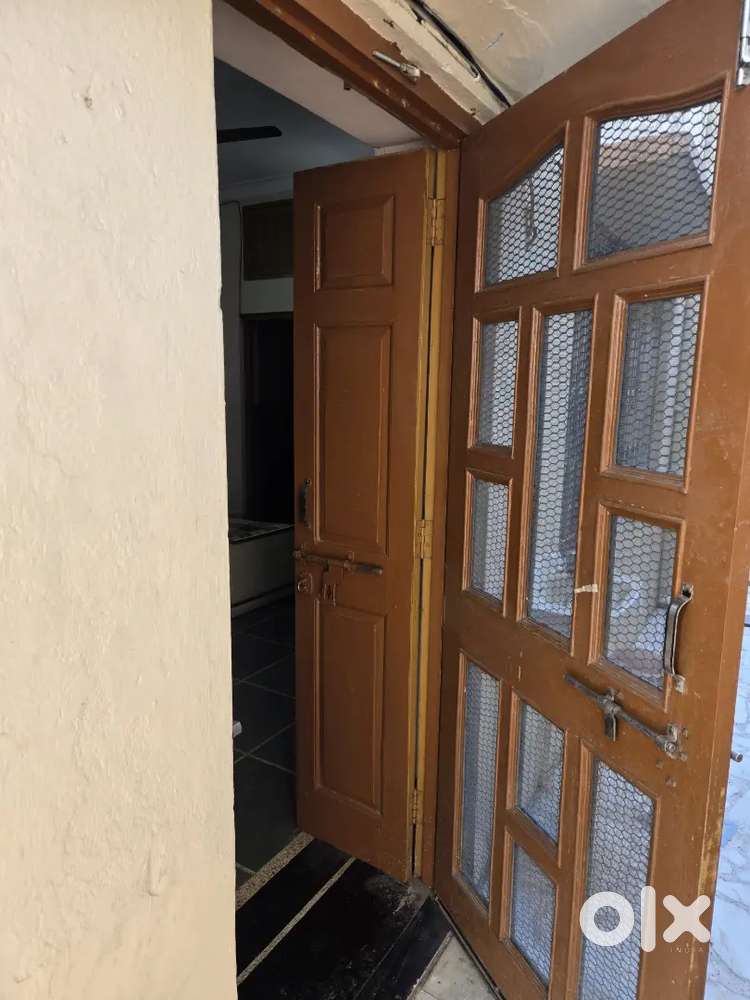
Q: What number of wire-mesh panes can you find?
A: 11